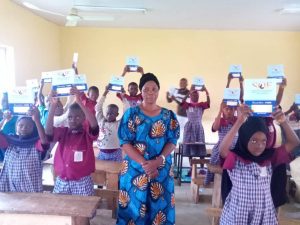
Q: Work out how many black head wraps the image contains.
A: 2